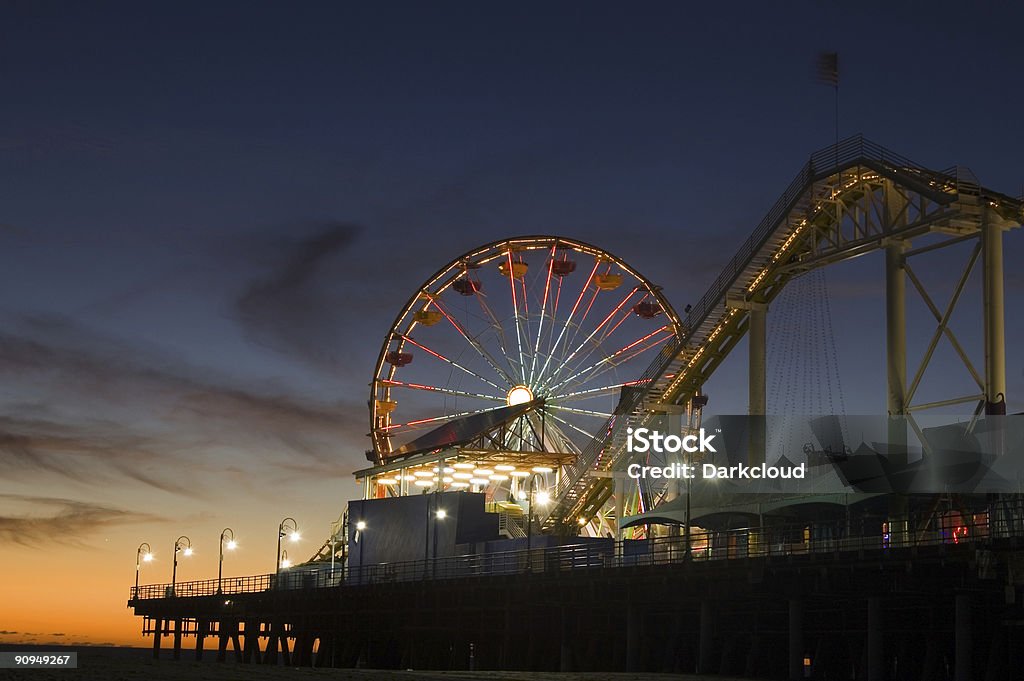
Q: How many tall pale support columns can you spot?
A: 3